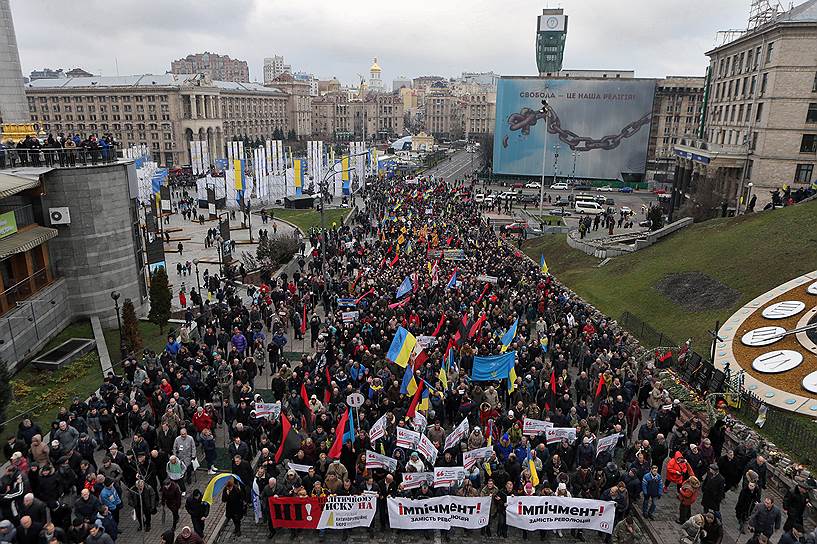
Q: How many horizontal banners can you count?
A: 3